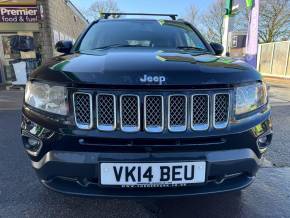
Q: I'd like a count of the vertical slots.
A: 7